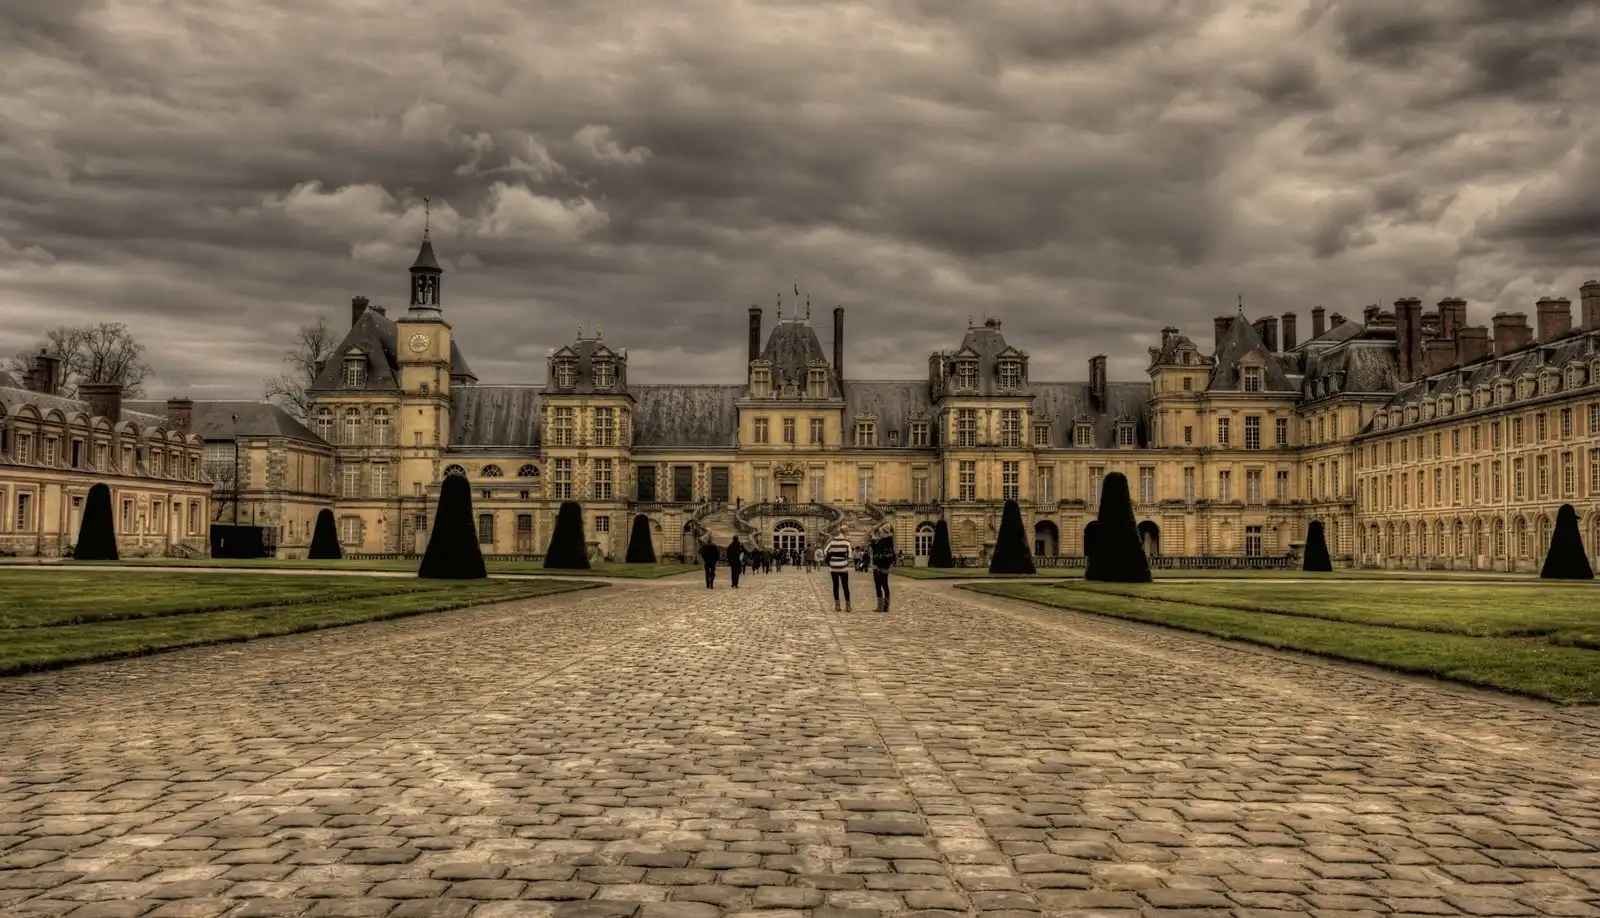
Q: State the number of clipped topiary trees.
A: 10